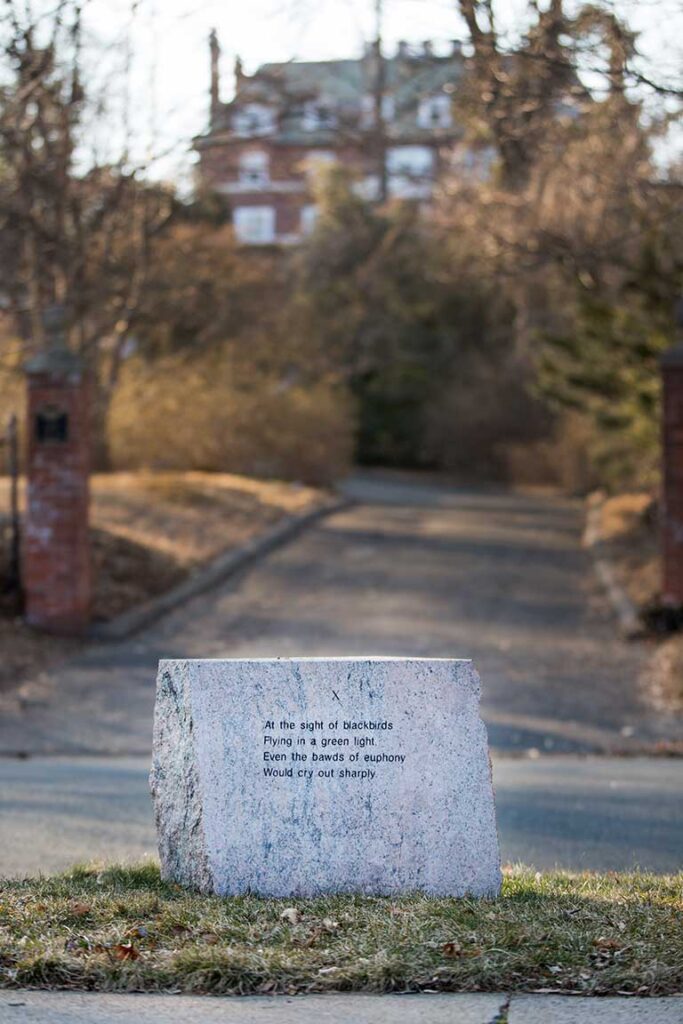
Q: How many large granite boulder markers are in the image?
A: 1